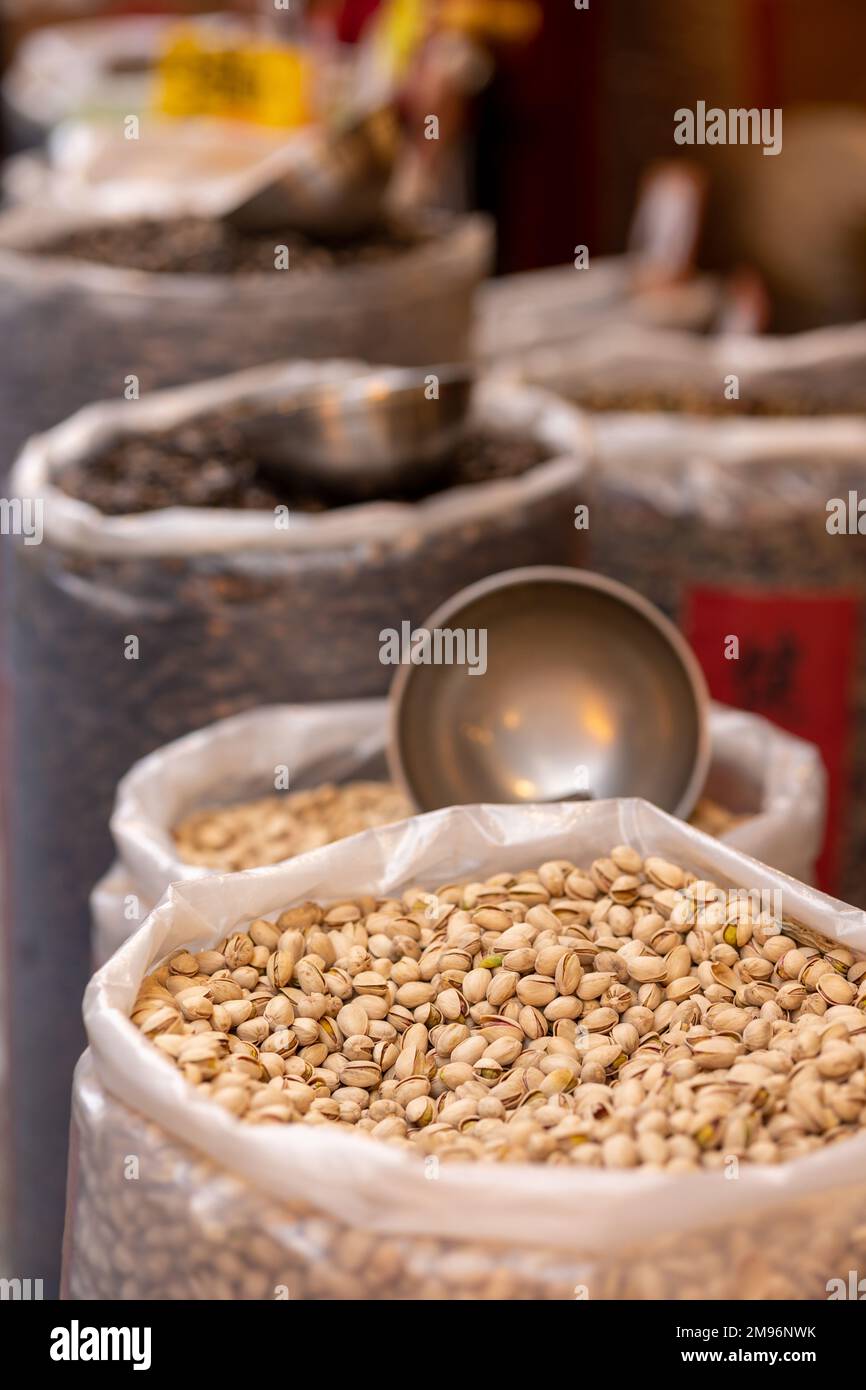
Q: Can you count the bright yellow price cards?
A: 1